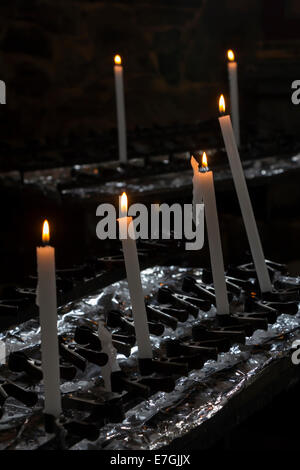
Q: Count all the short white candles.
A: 1